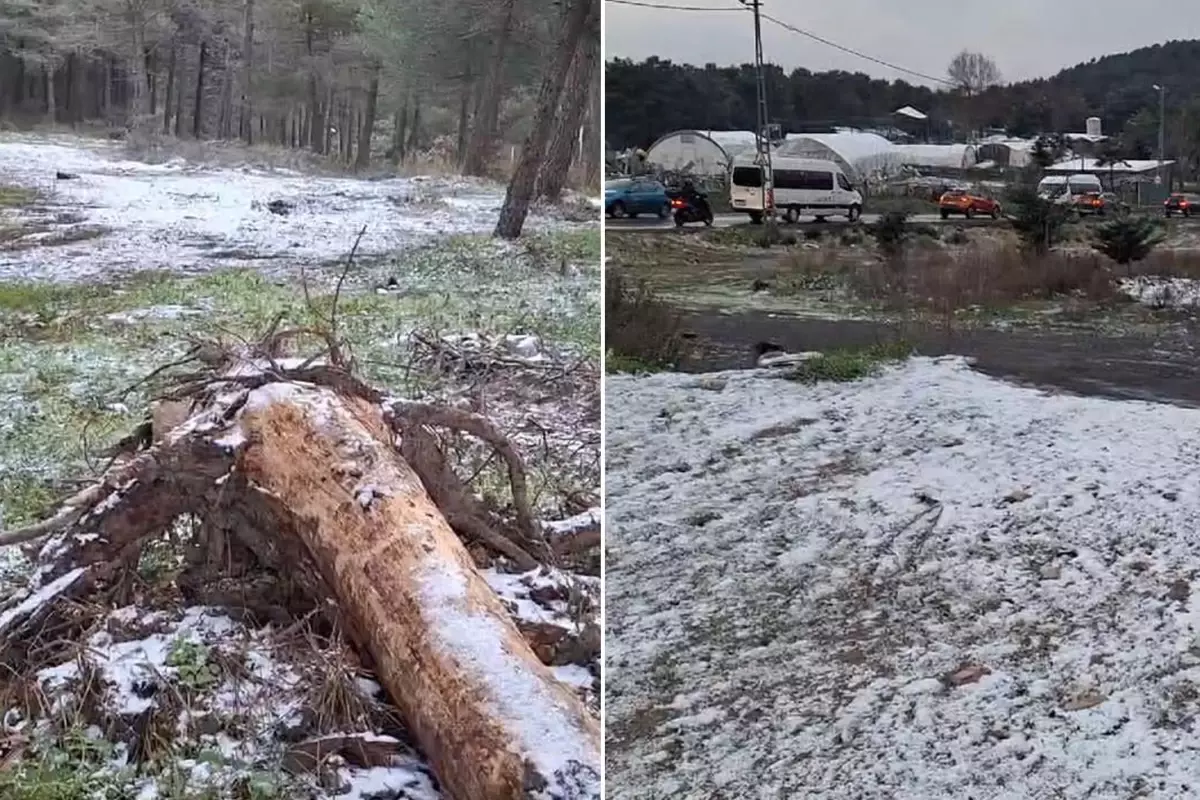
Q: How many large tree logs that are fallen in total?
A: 1